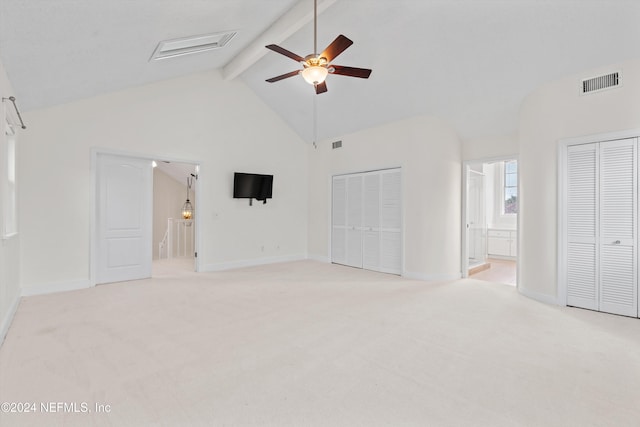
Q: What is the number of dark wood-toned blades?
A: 5